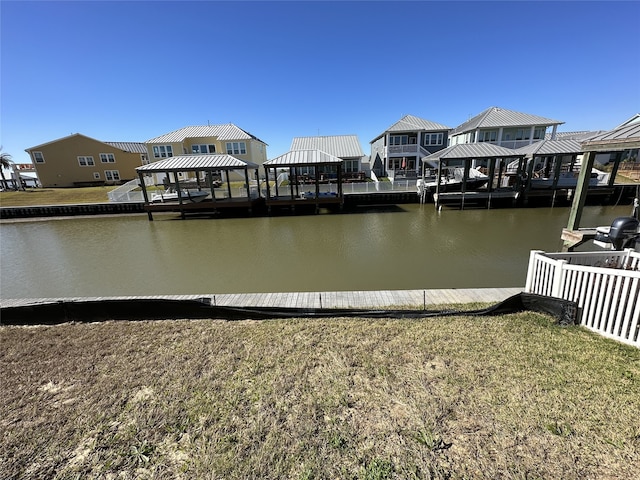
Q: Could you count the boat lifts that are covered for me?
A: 5